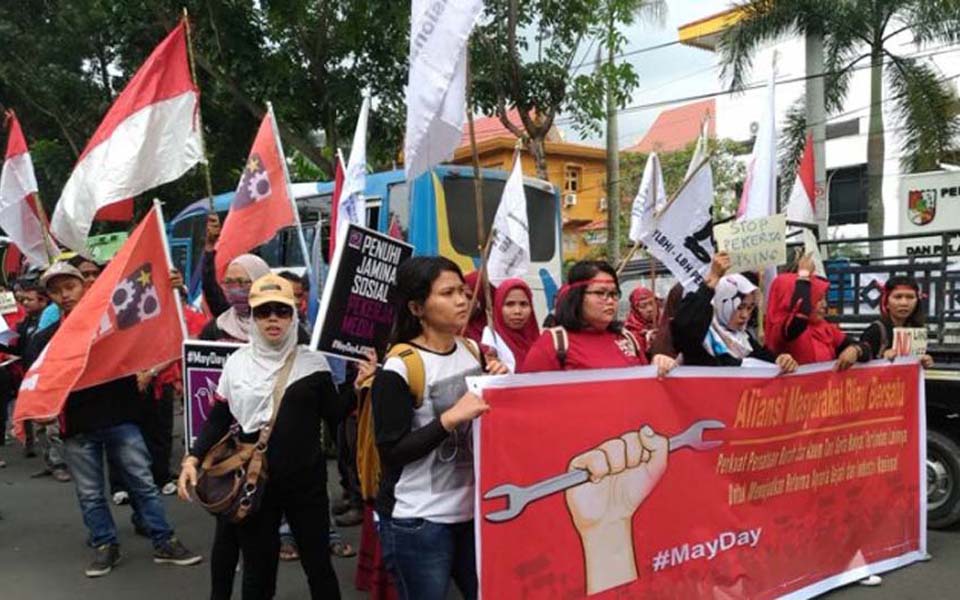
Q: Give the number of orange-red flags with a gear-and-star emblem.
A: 2